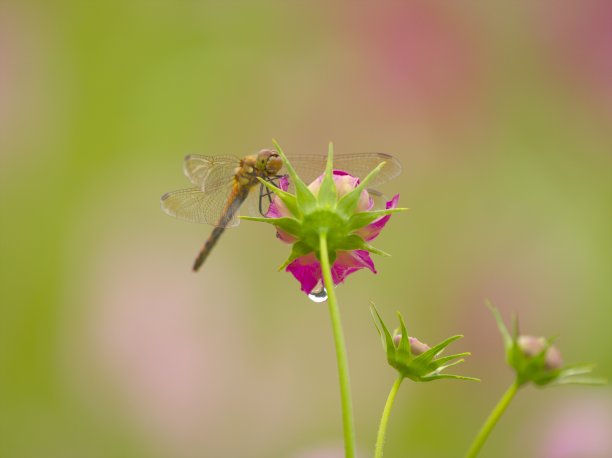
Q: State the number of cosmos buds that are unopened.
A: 2